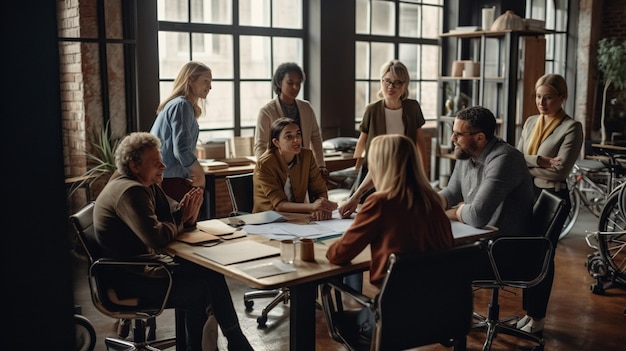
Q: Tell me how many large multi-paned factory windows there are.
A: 3